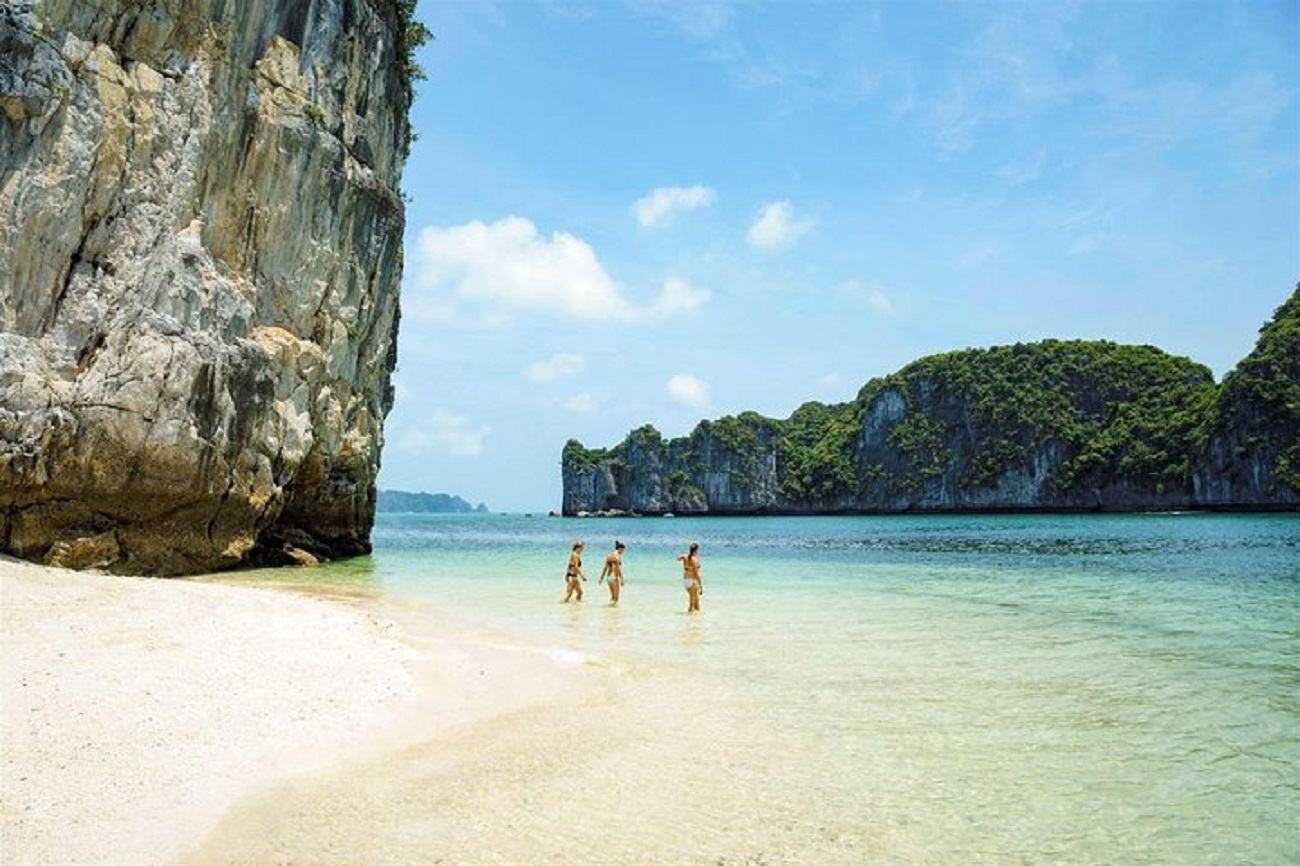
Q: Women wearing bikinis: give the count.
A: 3